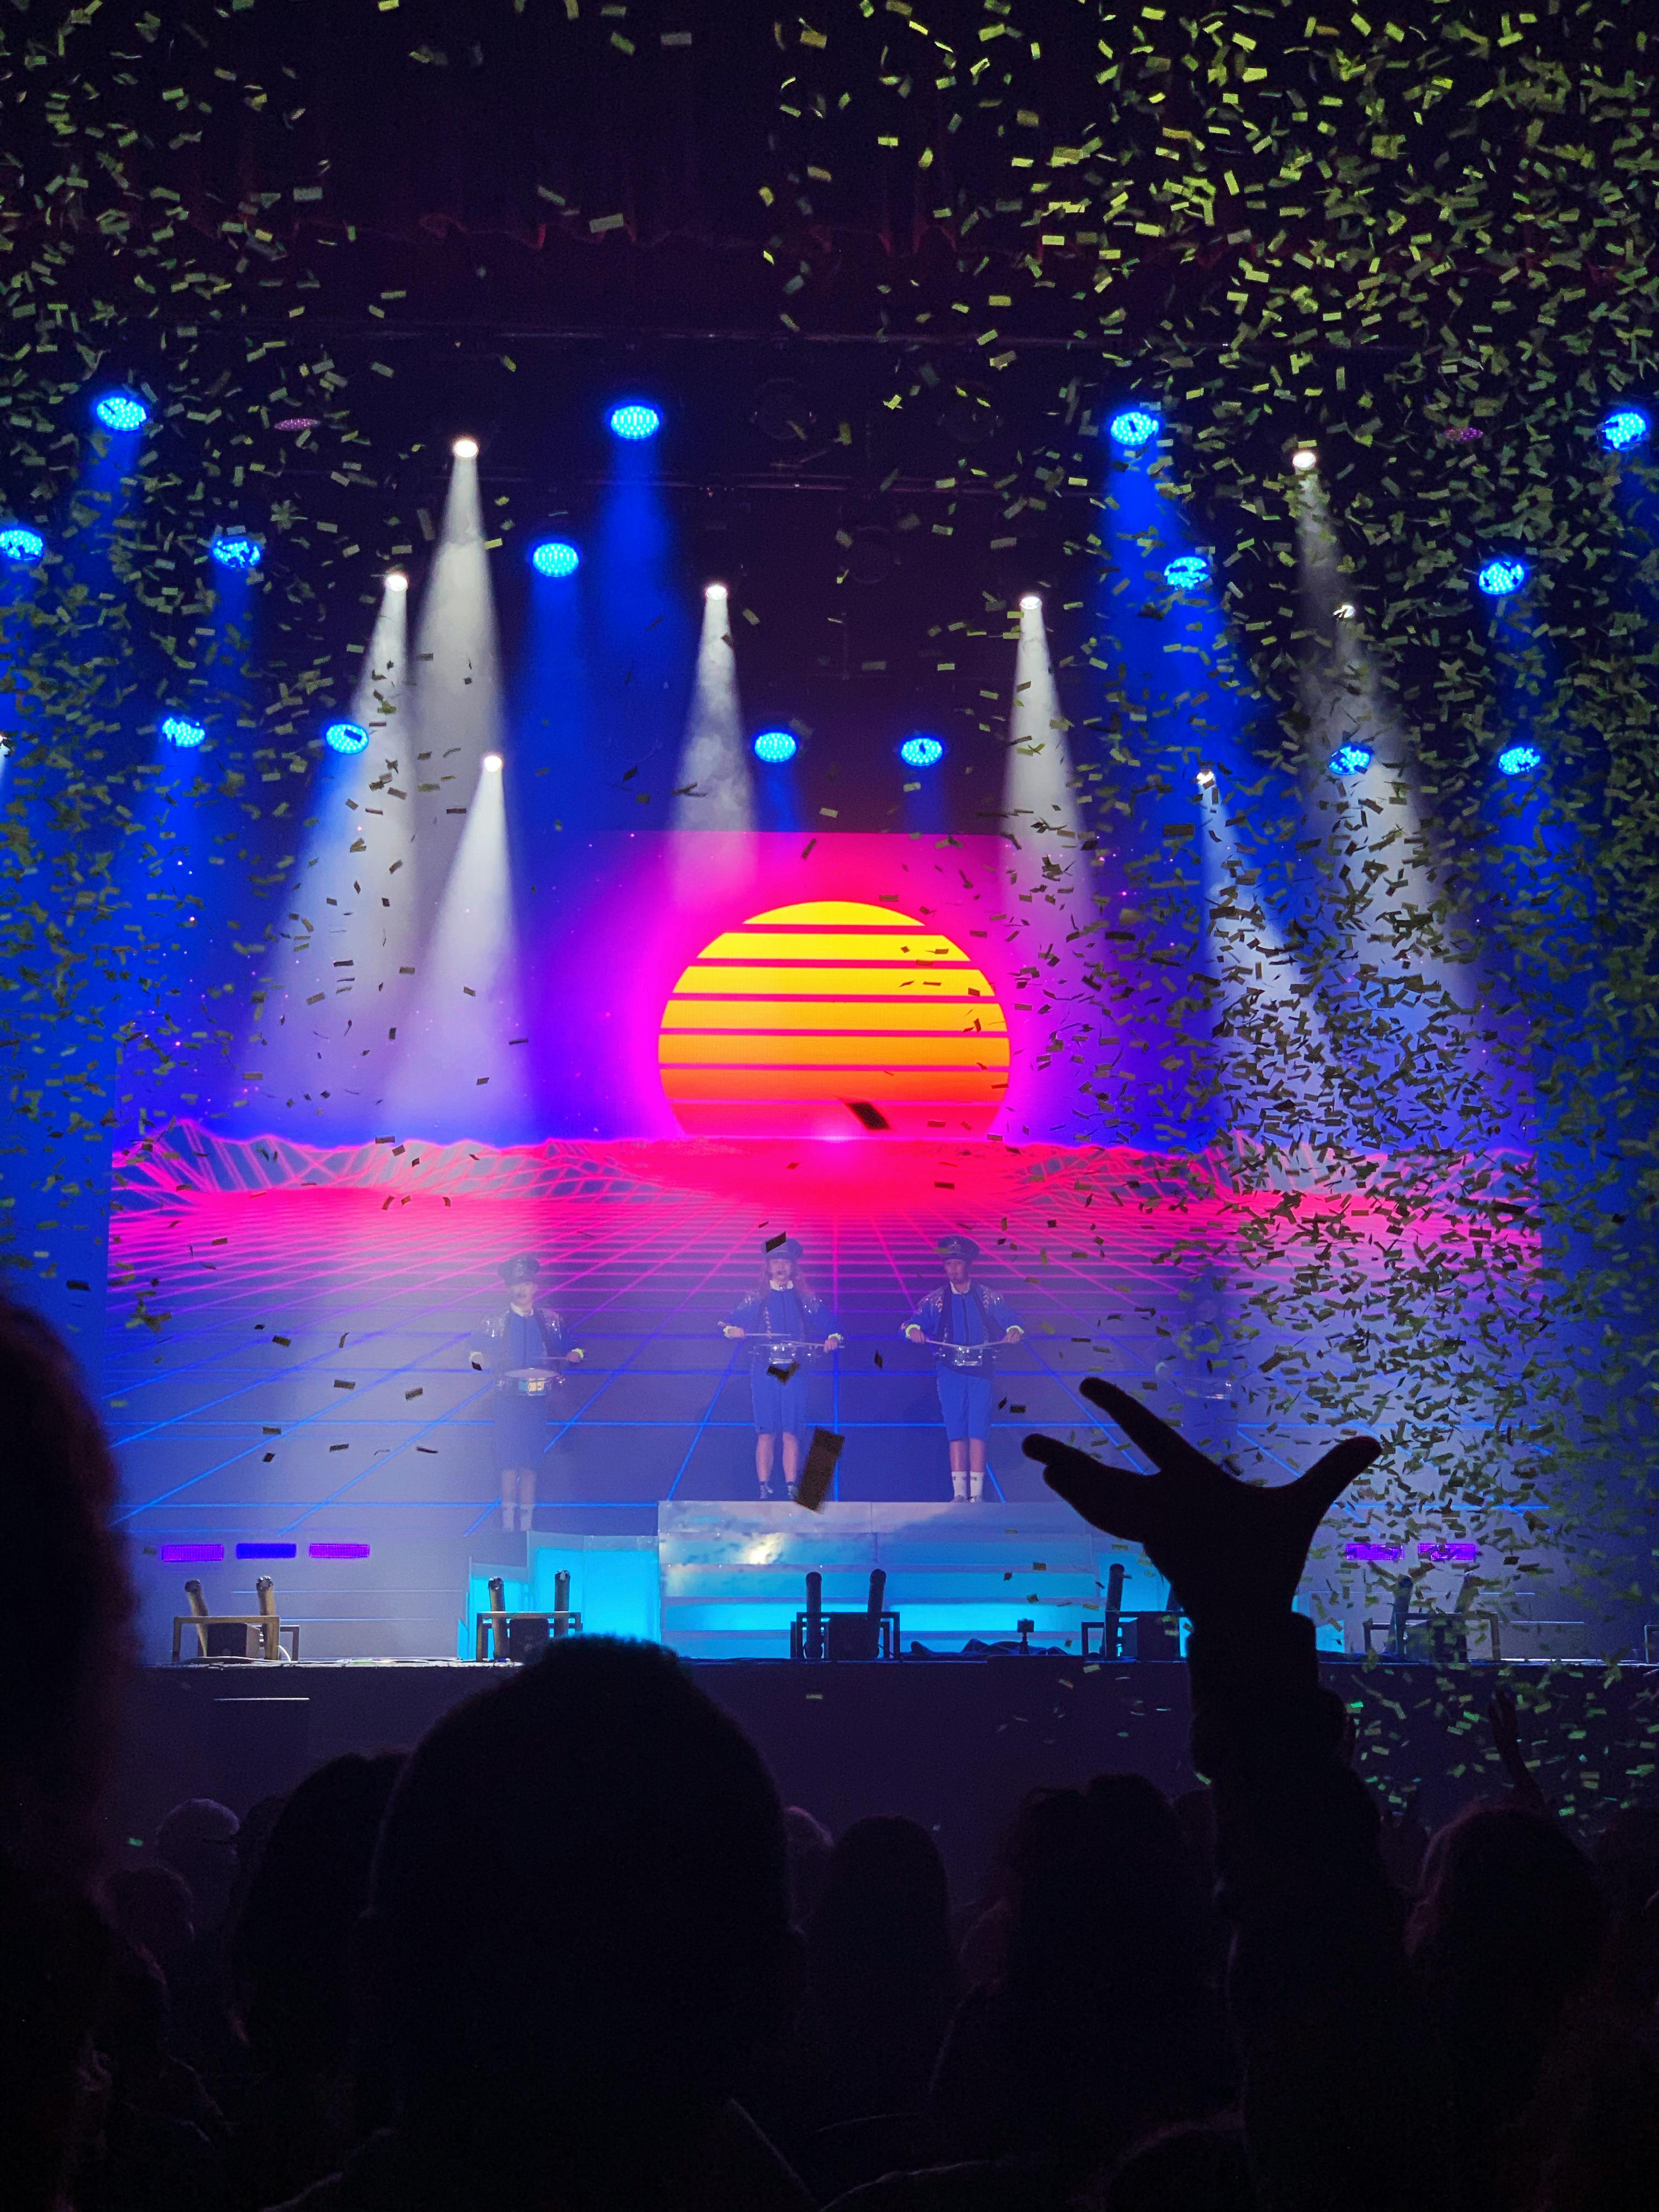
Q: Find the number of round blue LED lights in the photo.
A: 15